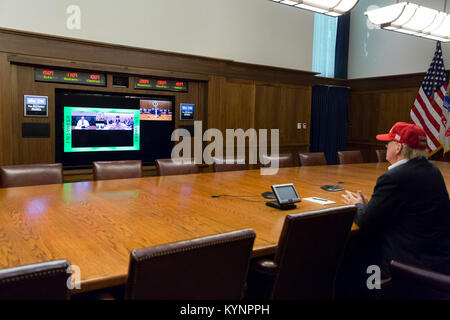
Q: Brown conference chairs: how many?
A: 12